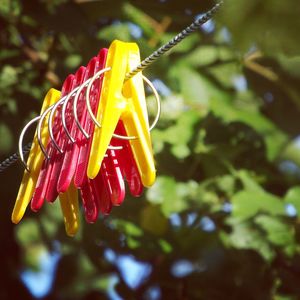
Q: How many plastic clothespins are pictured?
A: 6